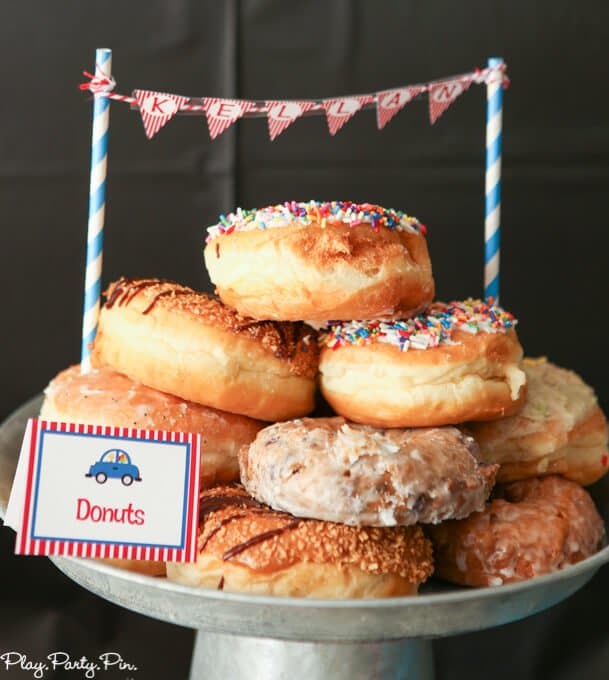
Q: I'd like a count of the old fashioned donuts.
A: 2